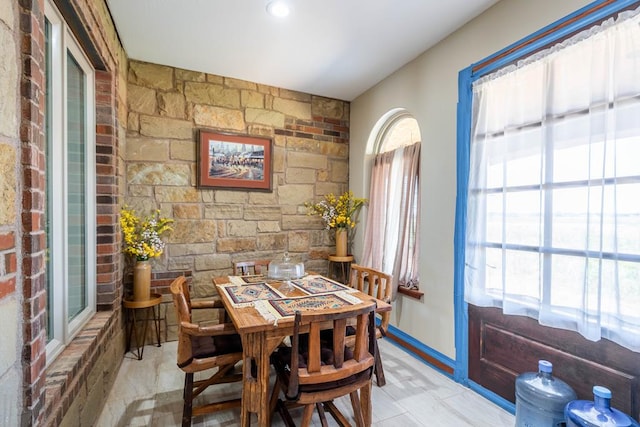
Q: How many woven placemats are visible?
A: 4